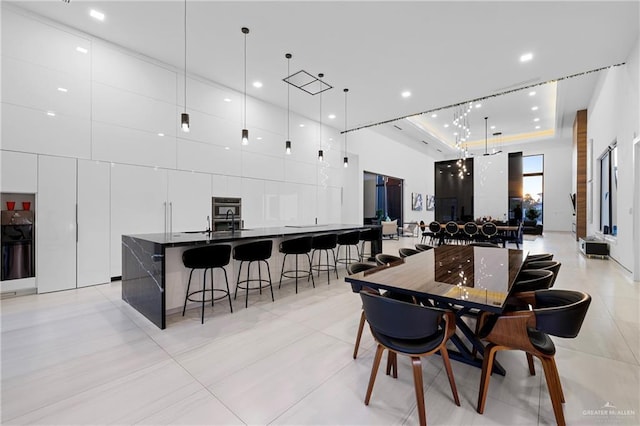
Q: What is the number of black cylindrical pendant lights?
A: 5